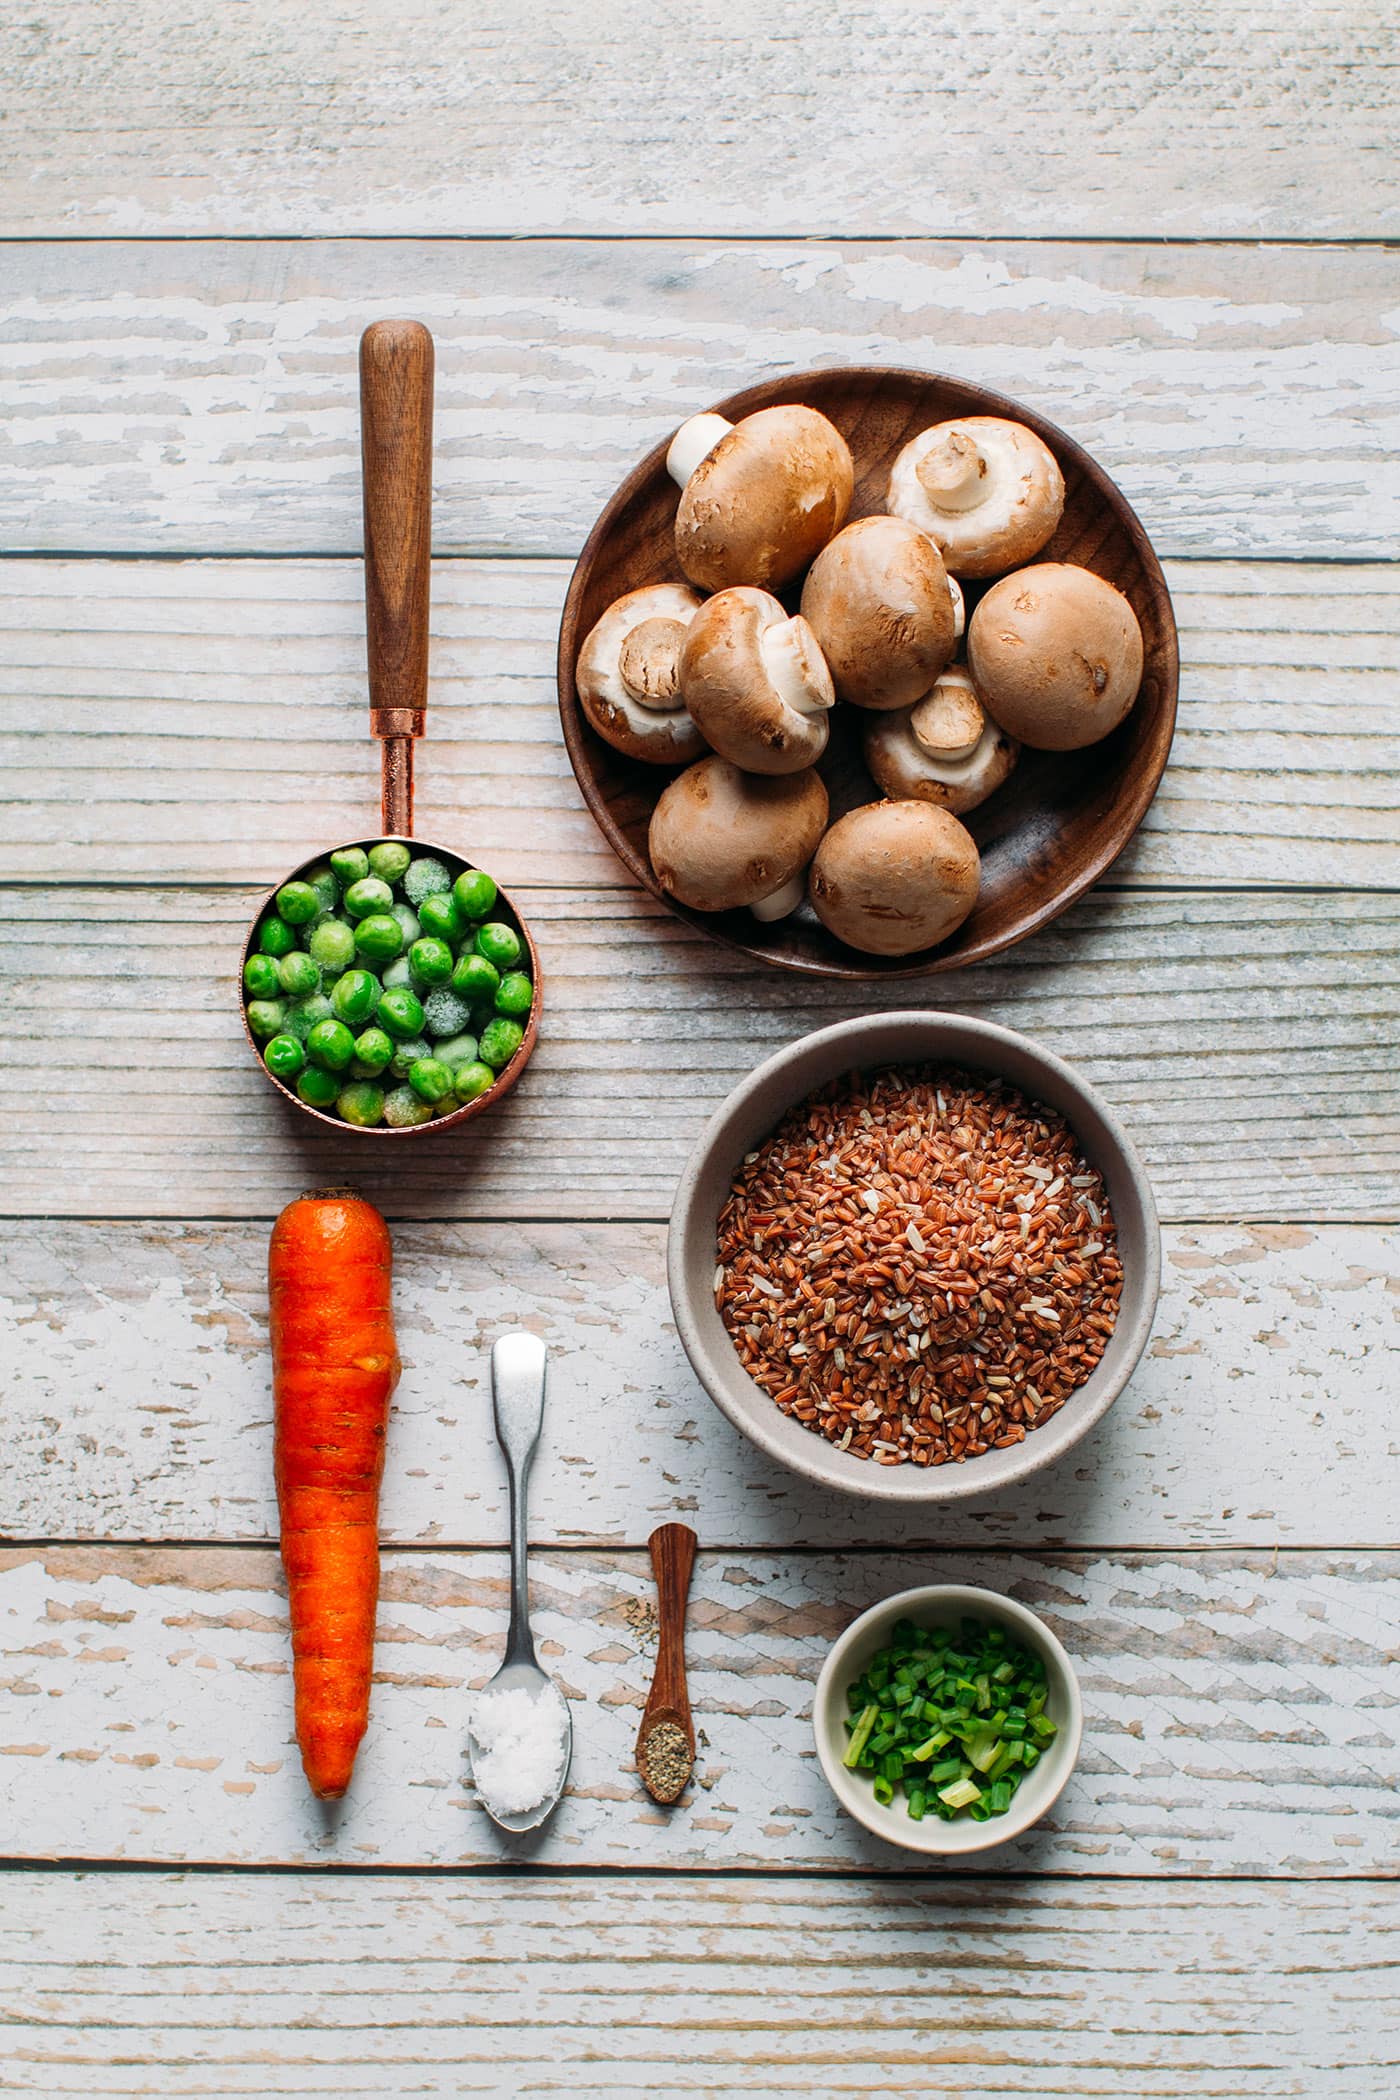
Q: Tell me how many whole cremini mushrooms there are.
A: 9